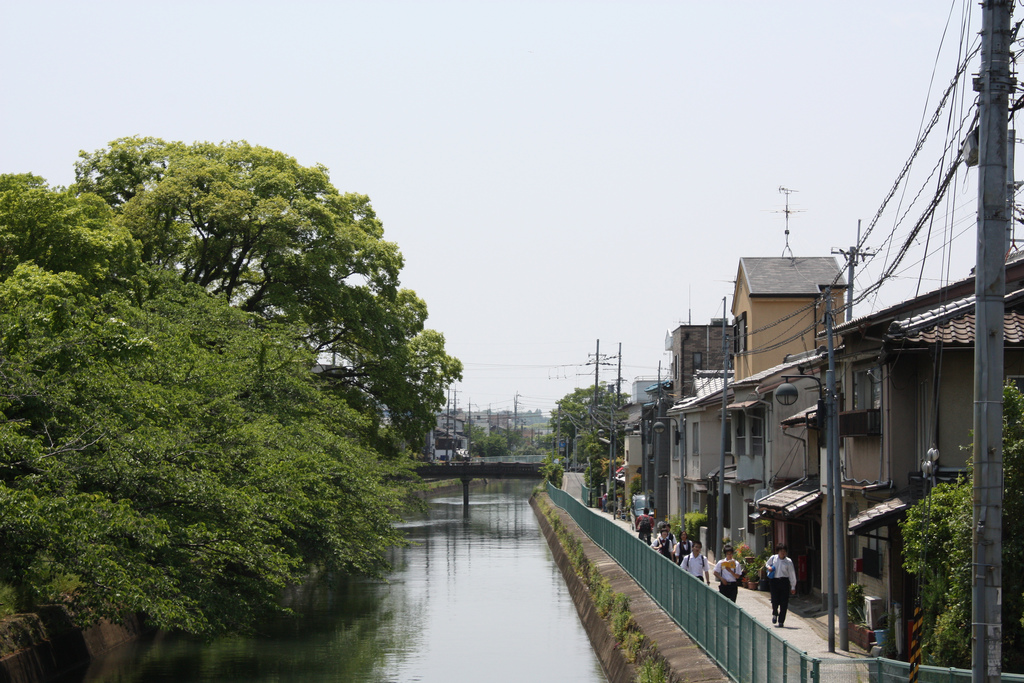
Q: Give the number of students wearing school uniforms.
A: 6